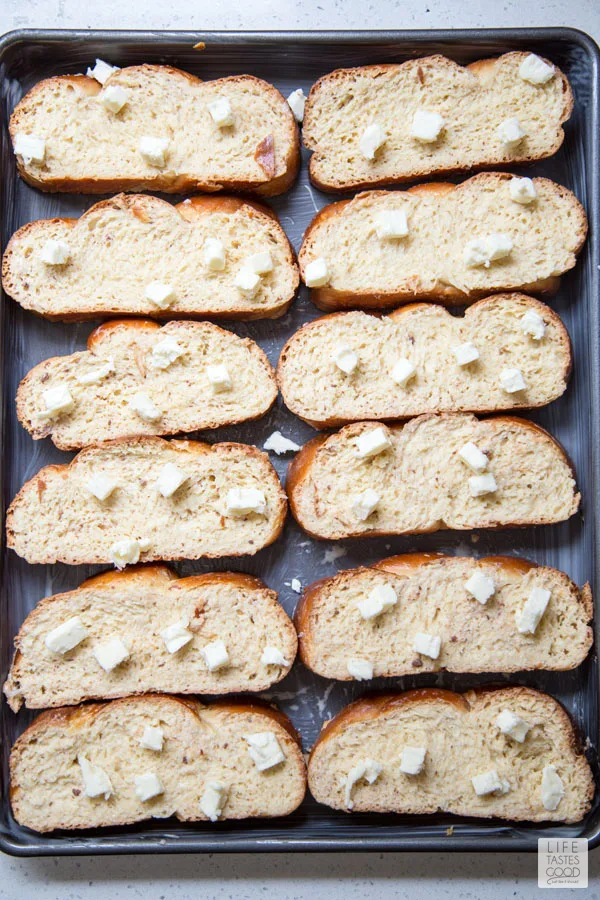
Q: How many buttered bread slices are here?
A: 12